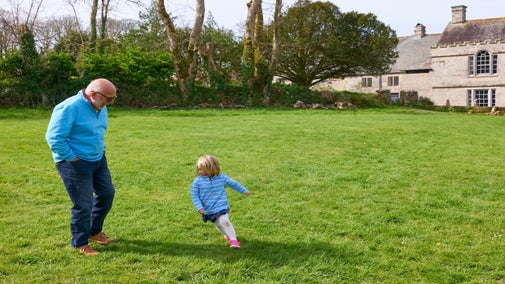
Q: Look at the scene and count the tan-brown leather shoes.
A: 2